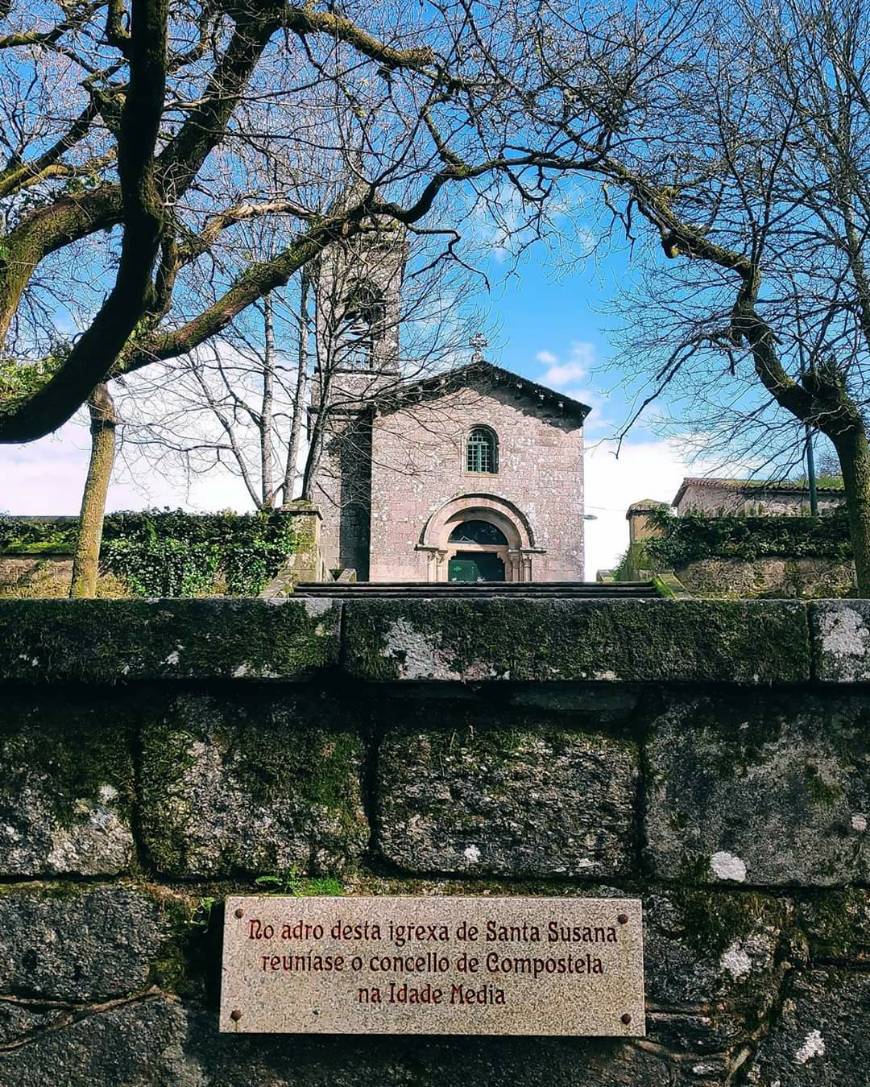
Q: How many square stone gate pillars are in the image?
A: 2